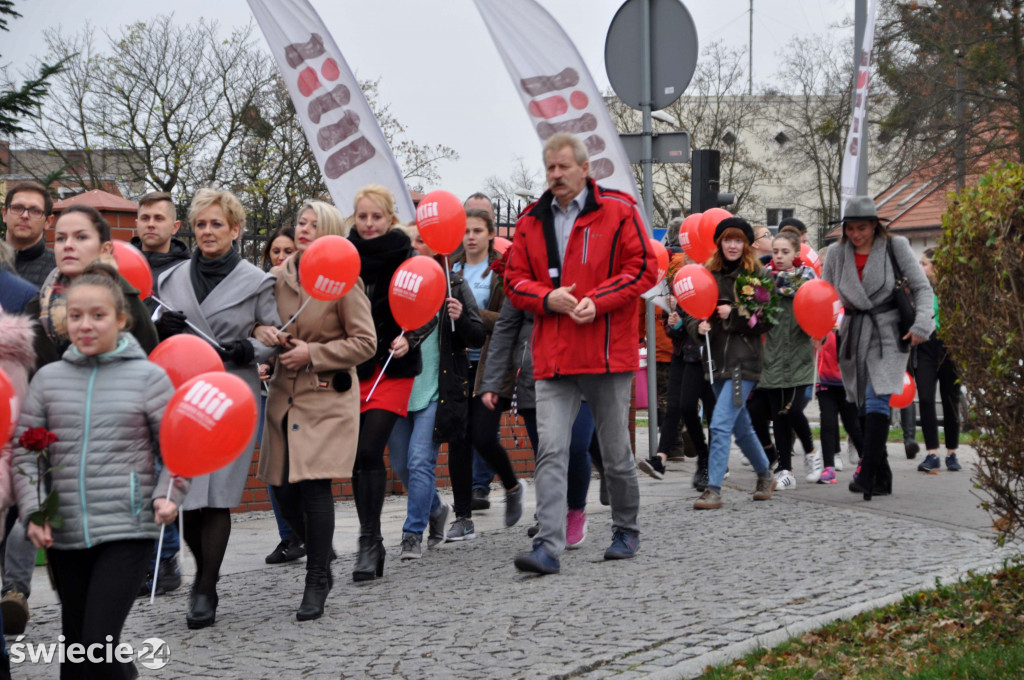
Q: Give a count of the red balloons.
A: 15